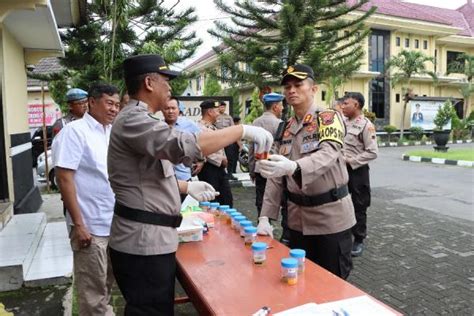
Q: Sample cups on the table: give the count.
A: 11